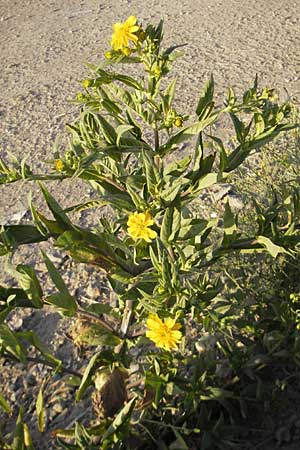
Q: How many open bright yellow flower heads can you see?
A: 3